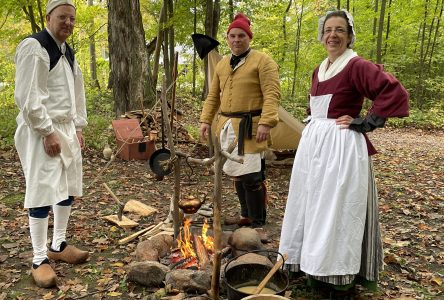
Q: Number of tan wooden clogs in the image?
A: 2